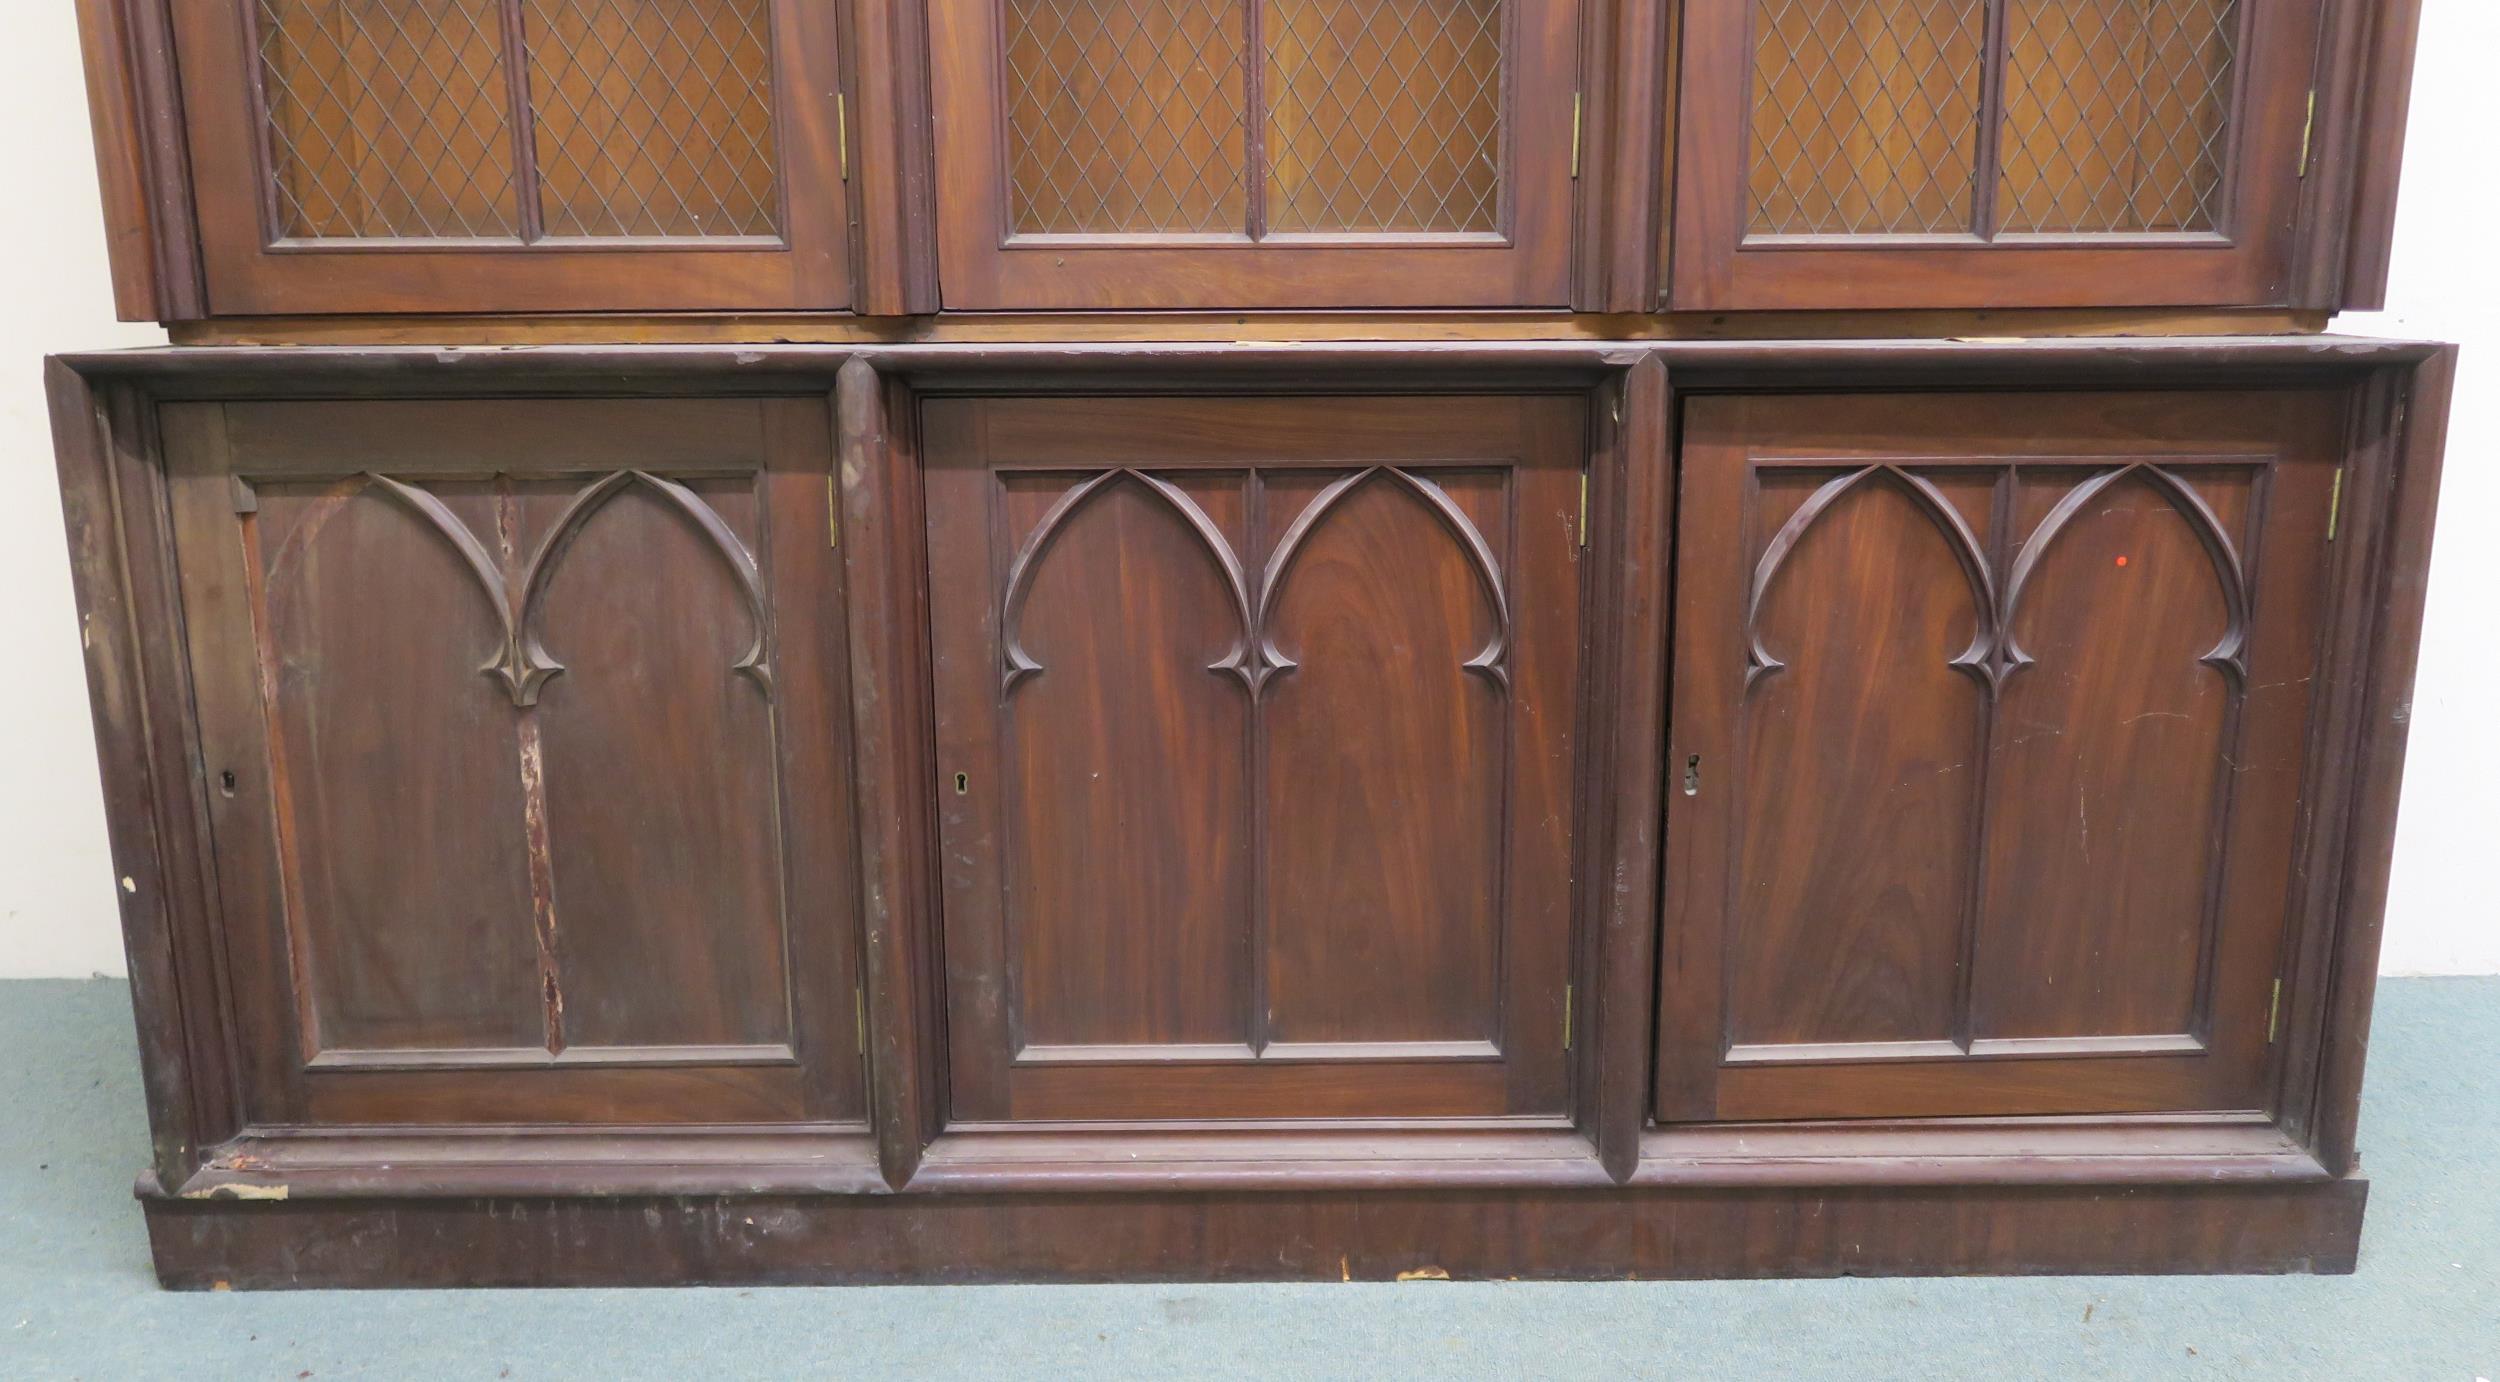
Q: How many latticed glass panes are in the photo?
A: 6